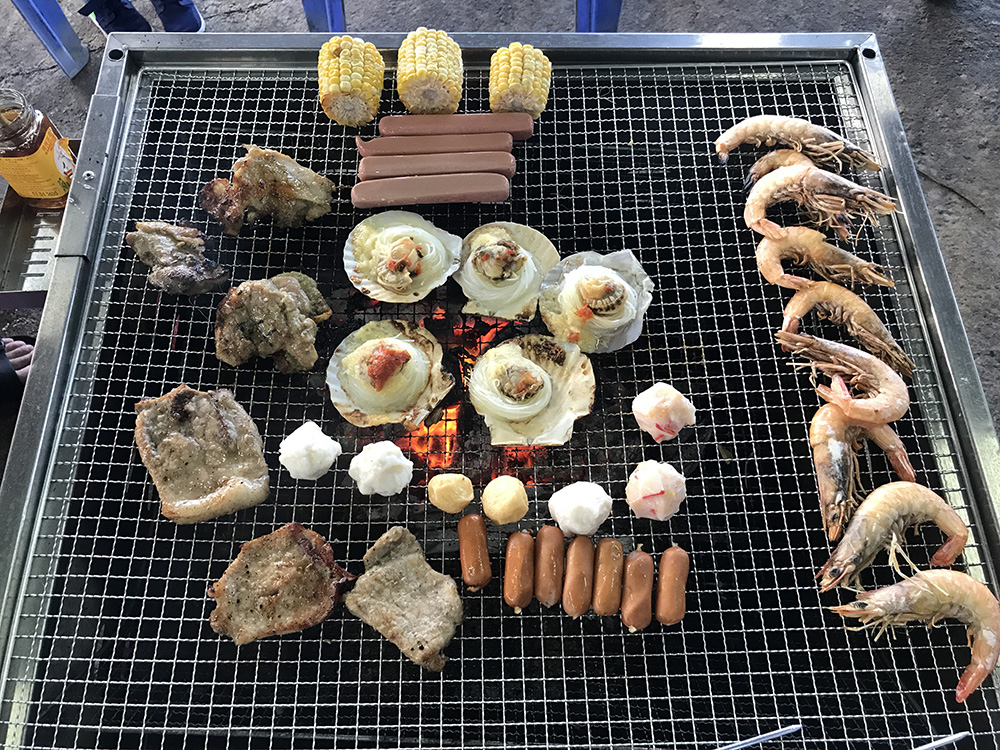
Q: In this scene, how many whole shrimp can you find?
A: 9